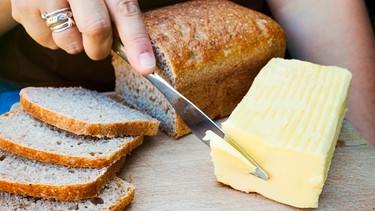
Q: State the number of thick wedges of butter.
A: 1